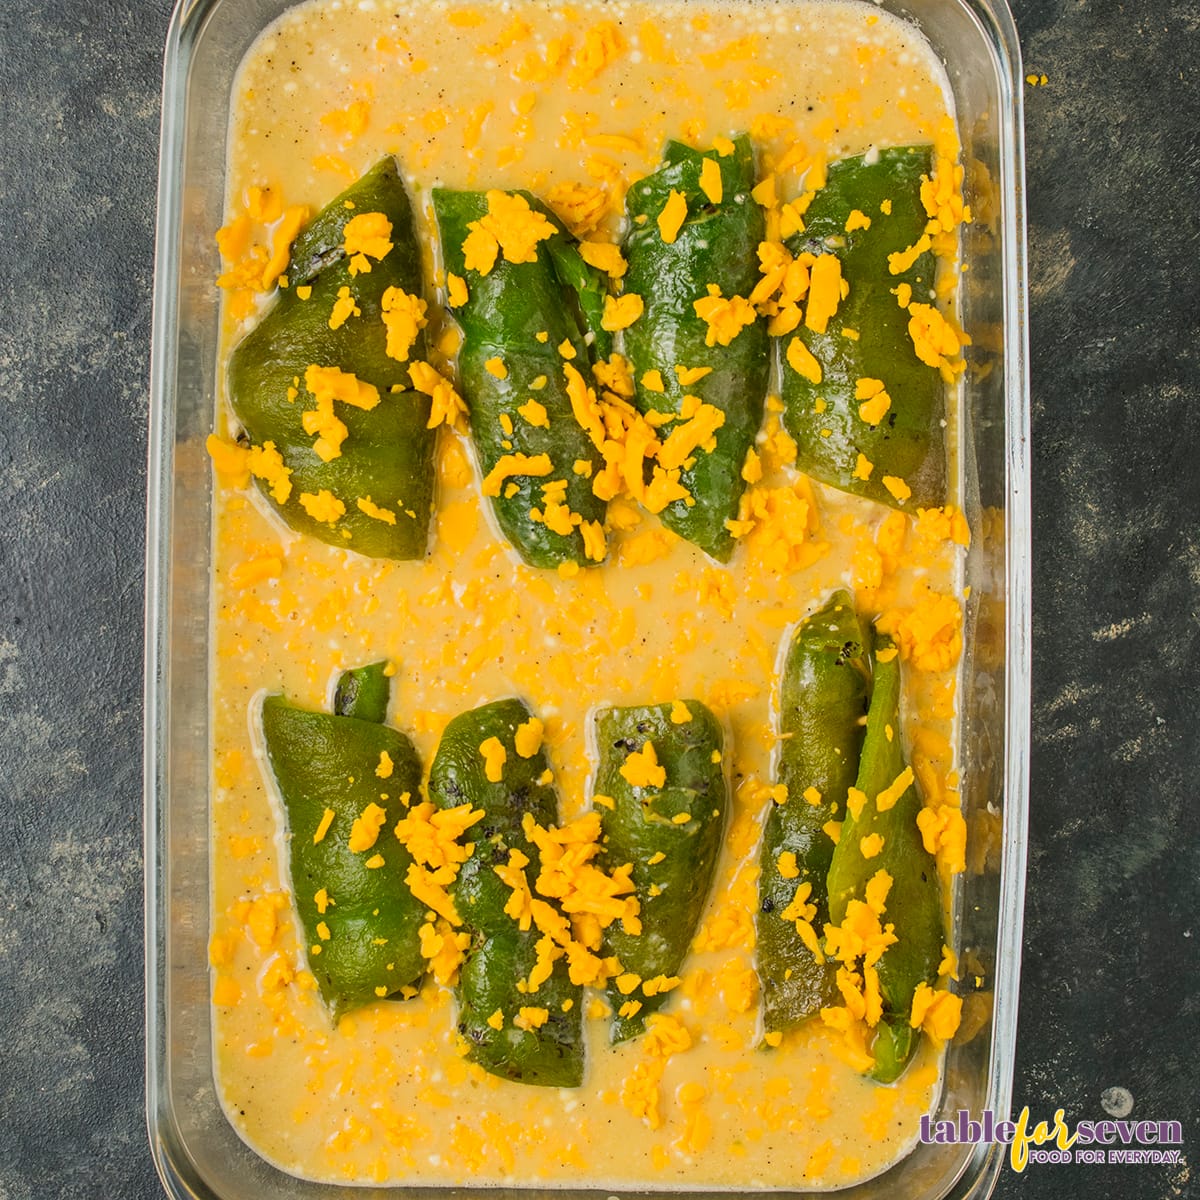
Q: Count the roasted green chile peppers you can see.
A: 8